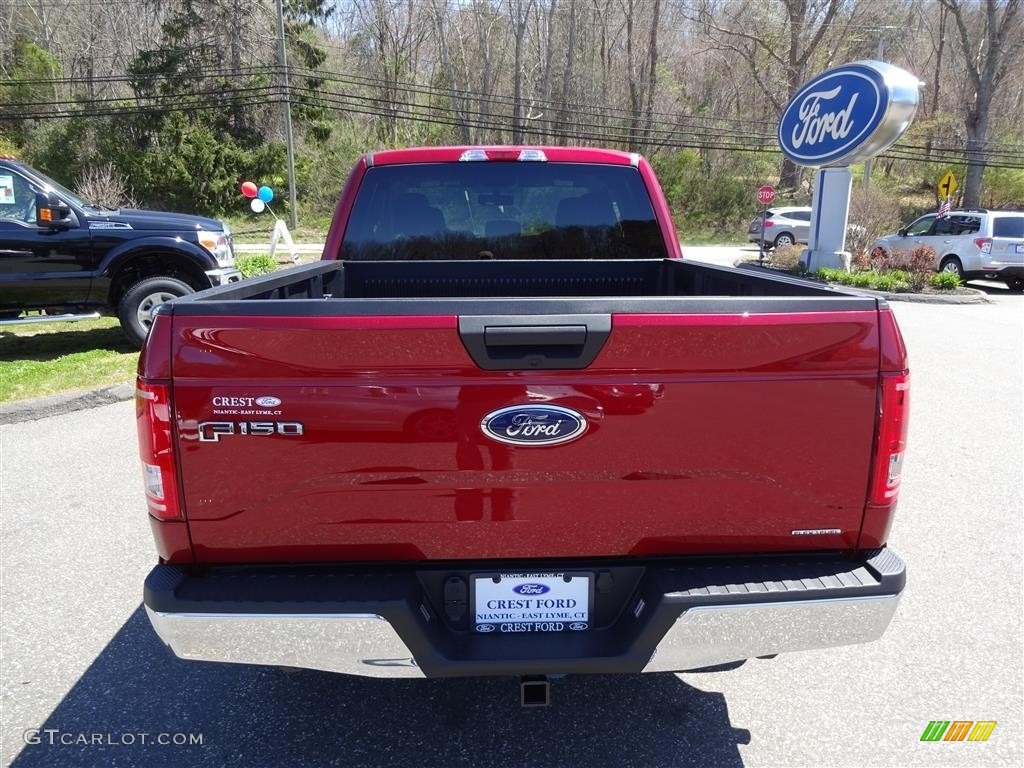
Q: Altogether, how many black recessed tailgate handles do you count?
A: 1